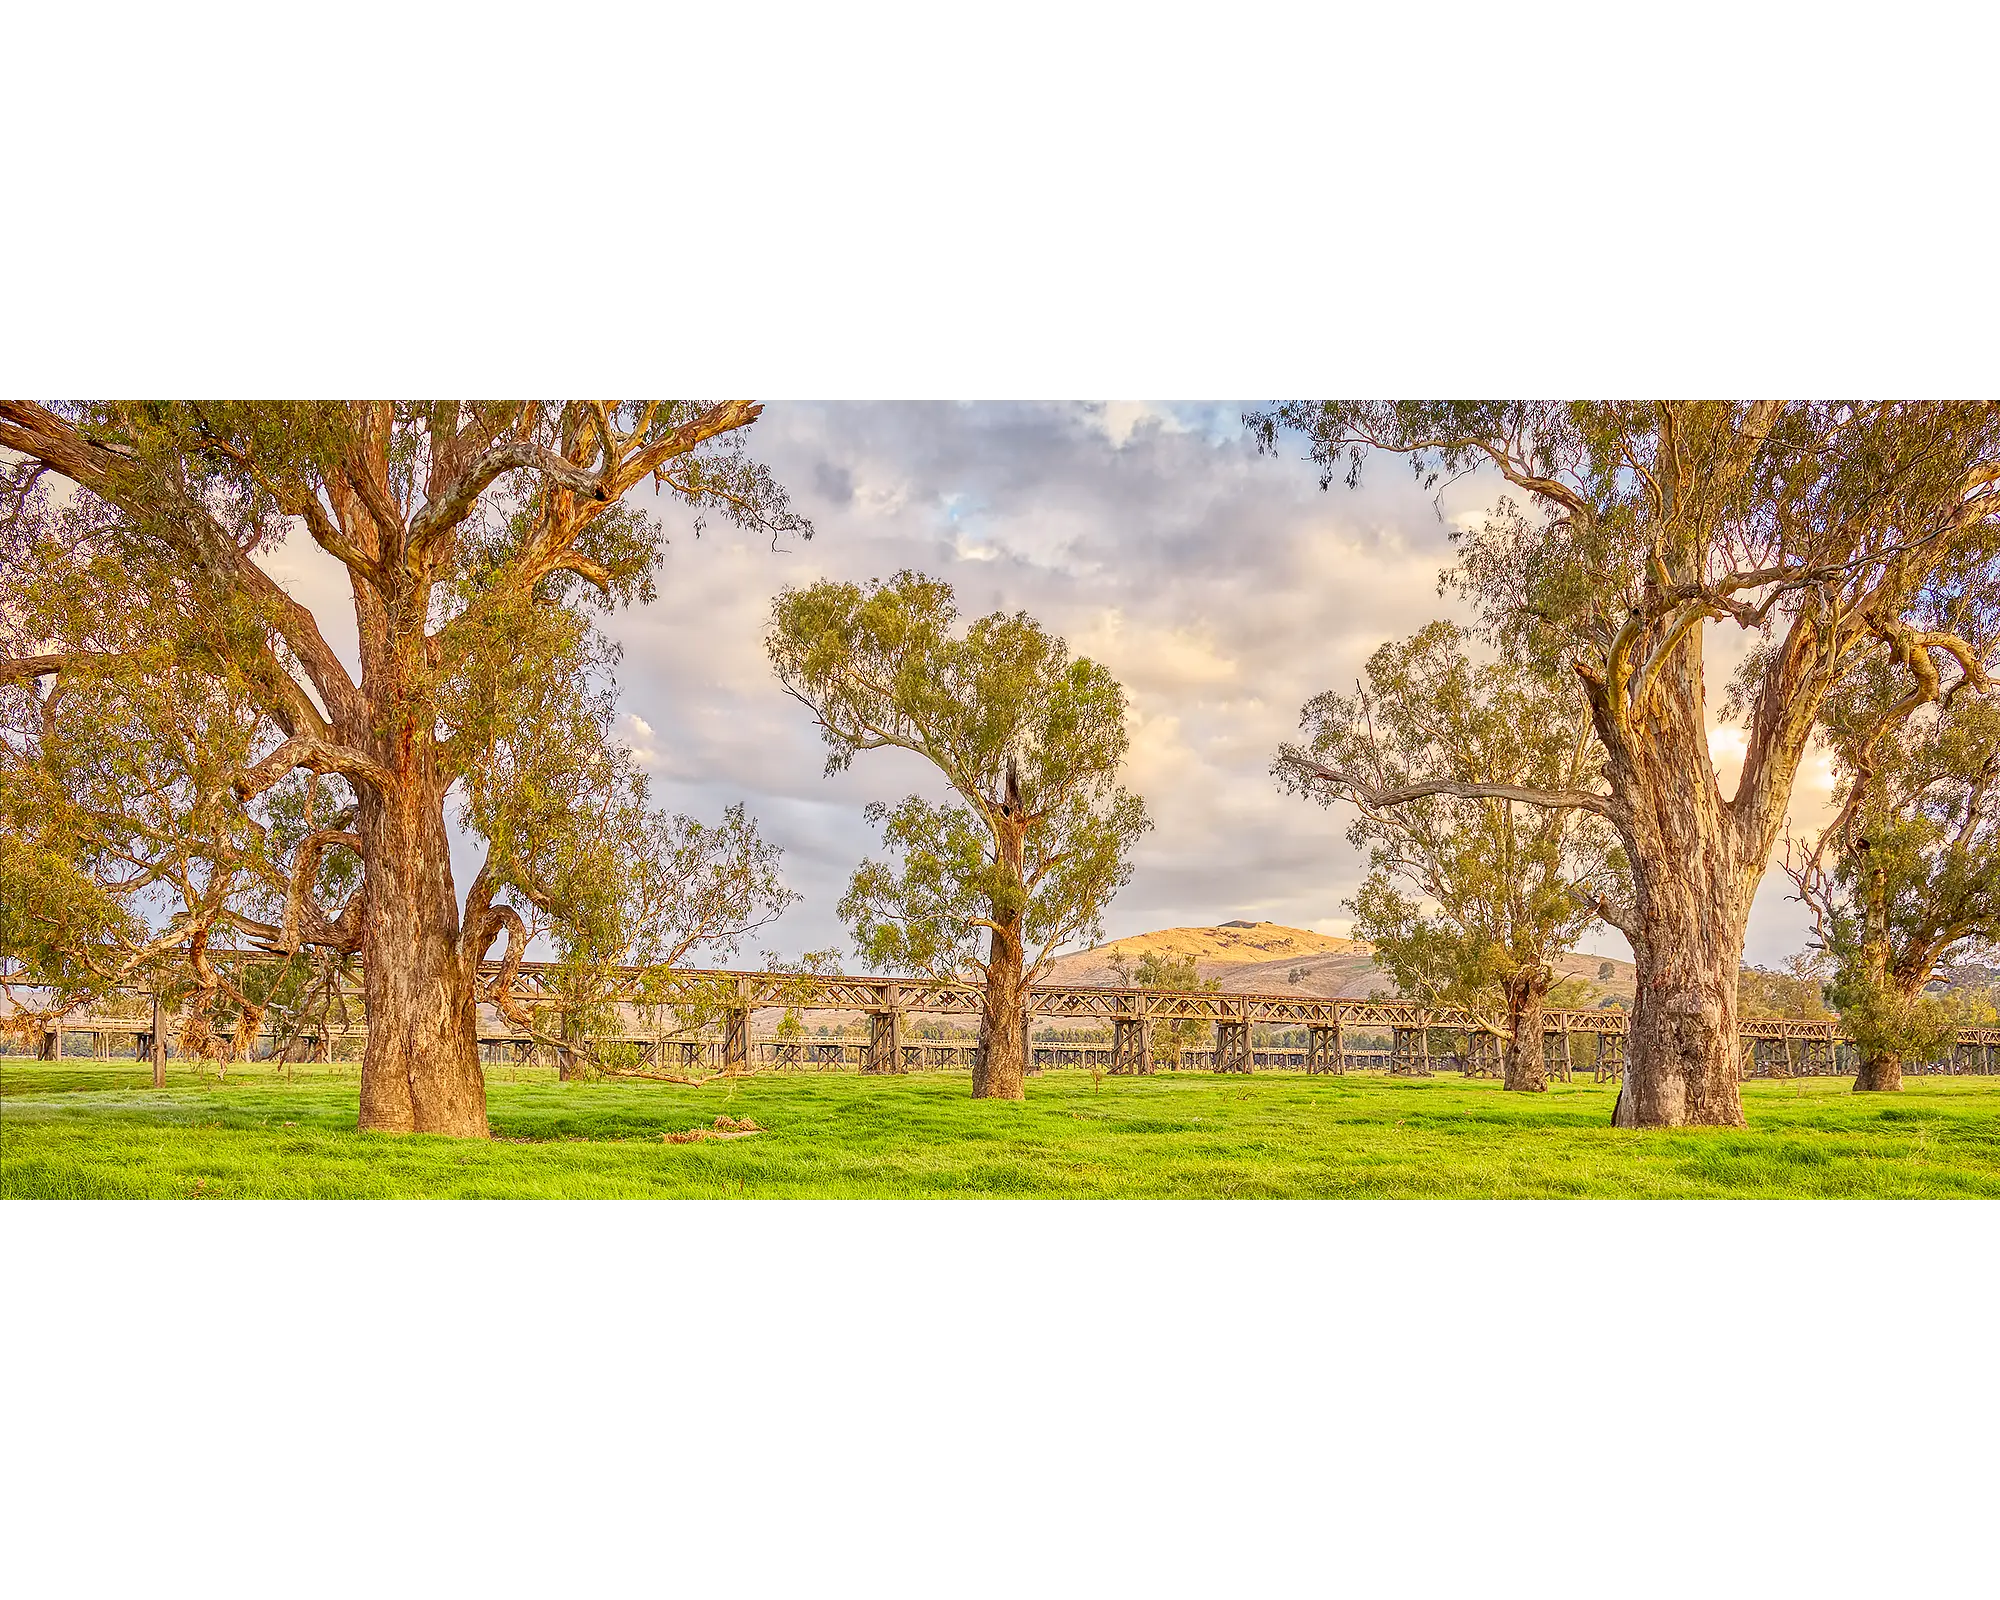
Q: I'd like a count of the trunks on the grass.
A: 5